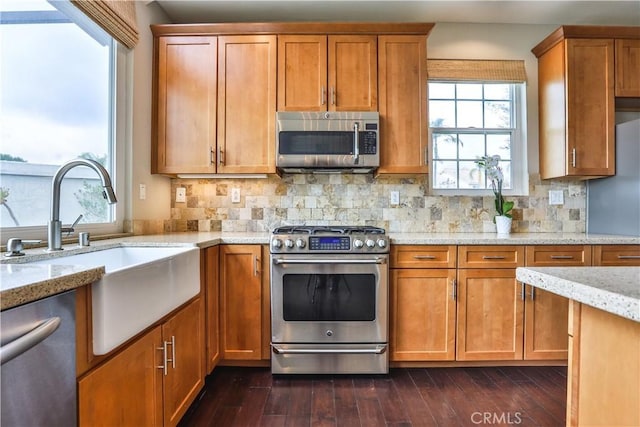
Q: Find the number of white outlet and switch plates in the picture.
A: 5